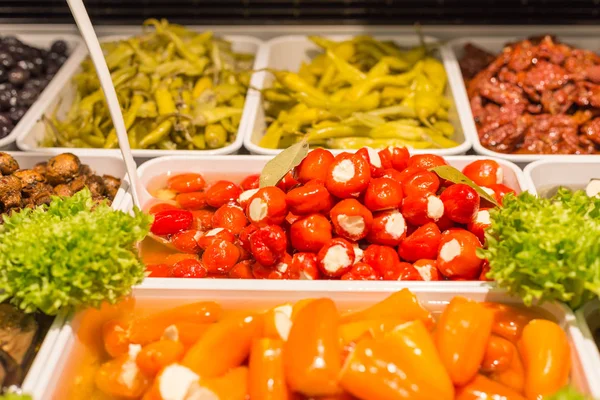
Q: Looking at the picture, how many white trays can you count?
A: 10